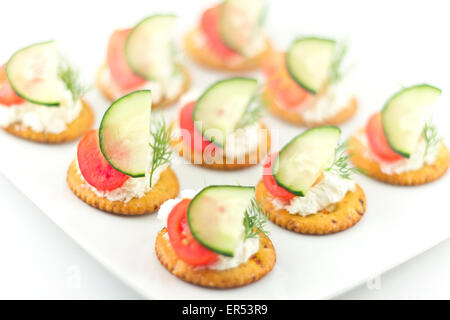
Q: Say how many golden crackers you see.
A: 9